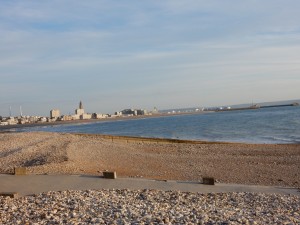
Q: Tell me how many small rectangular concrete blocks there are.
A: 3